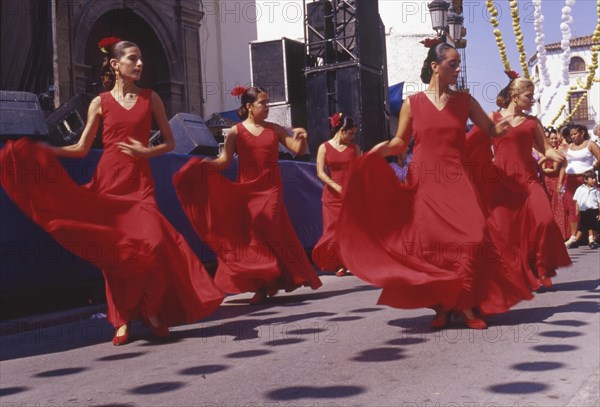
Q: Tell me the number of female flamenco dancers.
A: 5